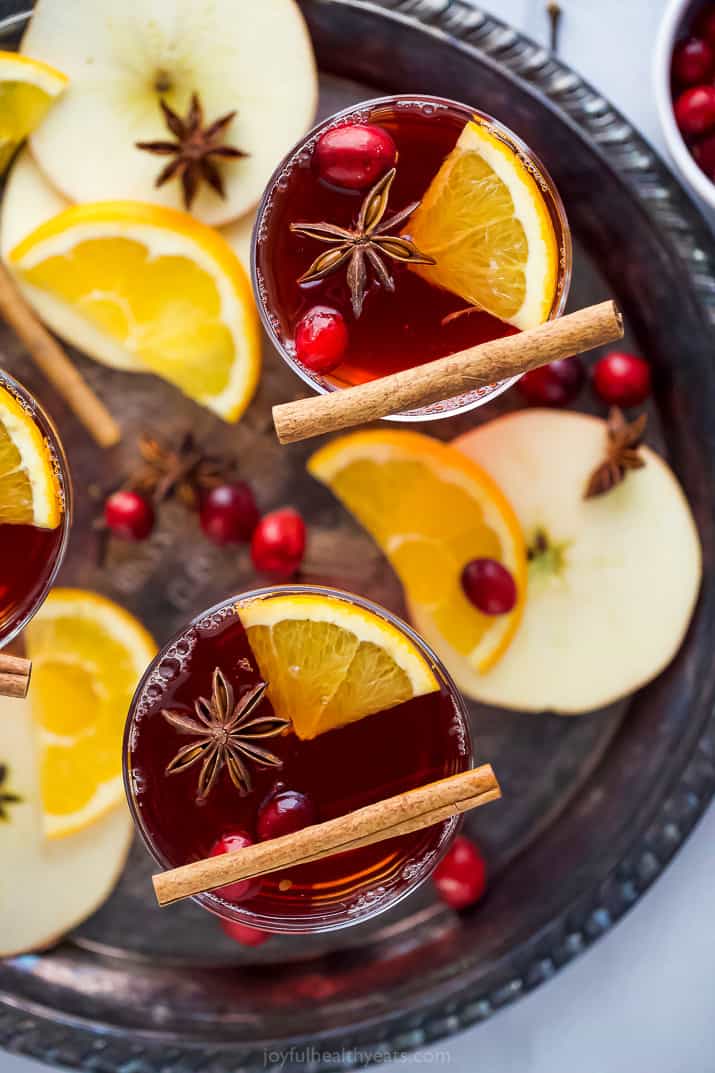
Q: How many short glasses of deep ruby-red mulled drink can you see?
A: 3